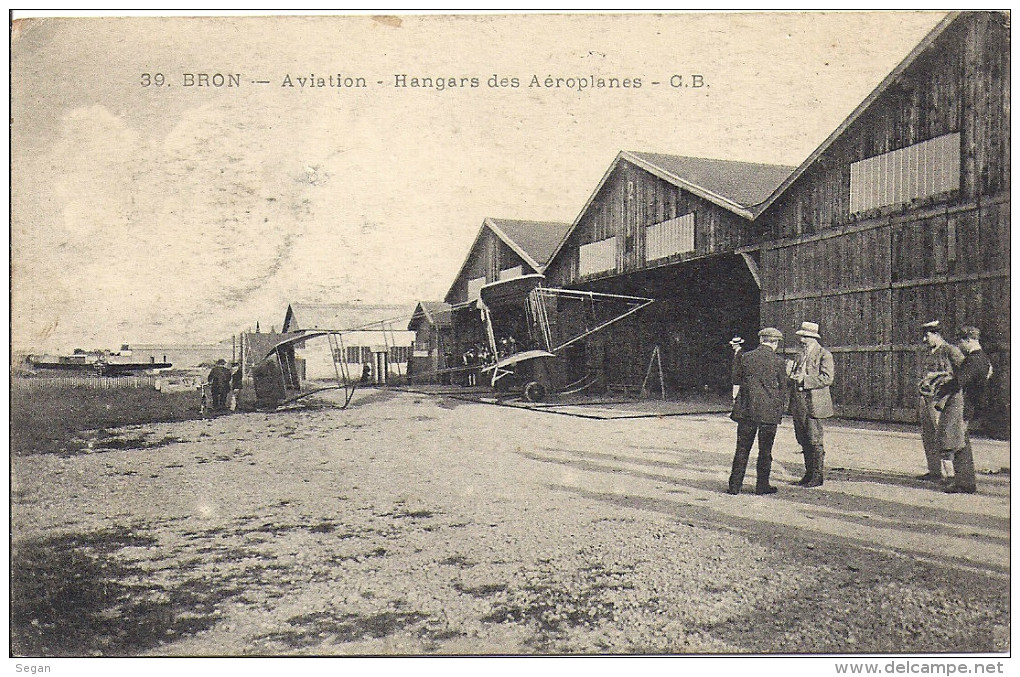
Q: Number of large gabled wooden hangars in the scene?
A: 3